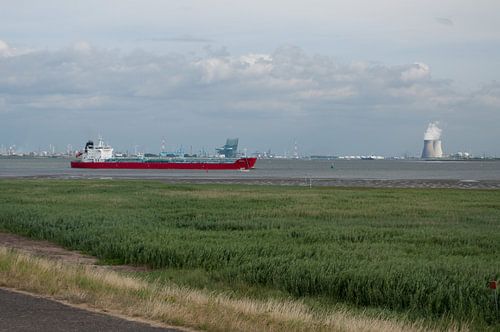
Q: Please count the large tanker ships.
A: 1